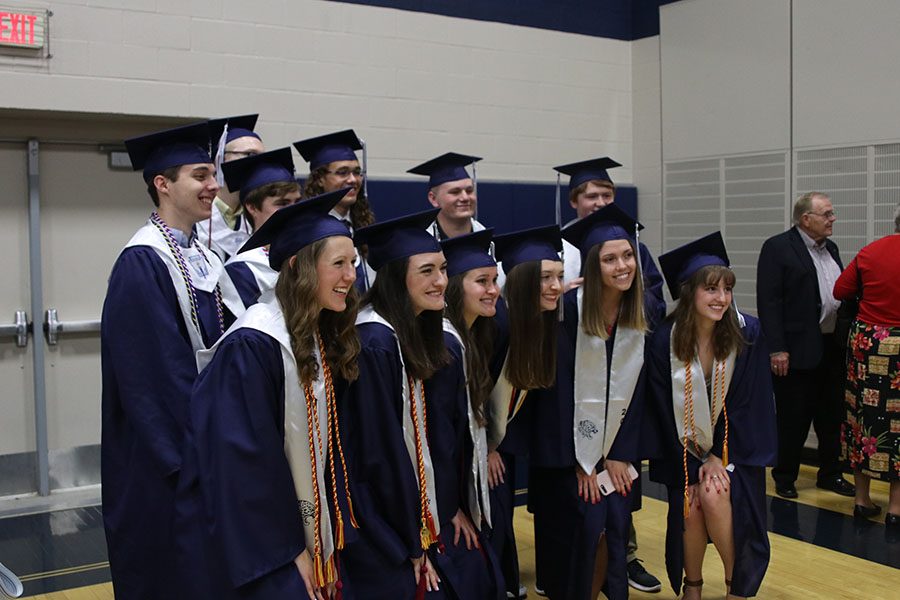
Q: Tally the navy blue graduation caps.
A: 12